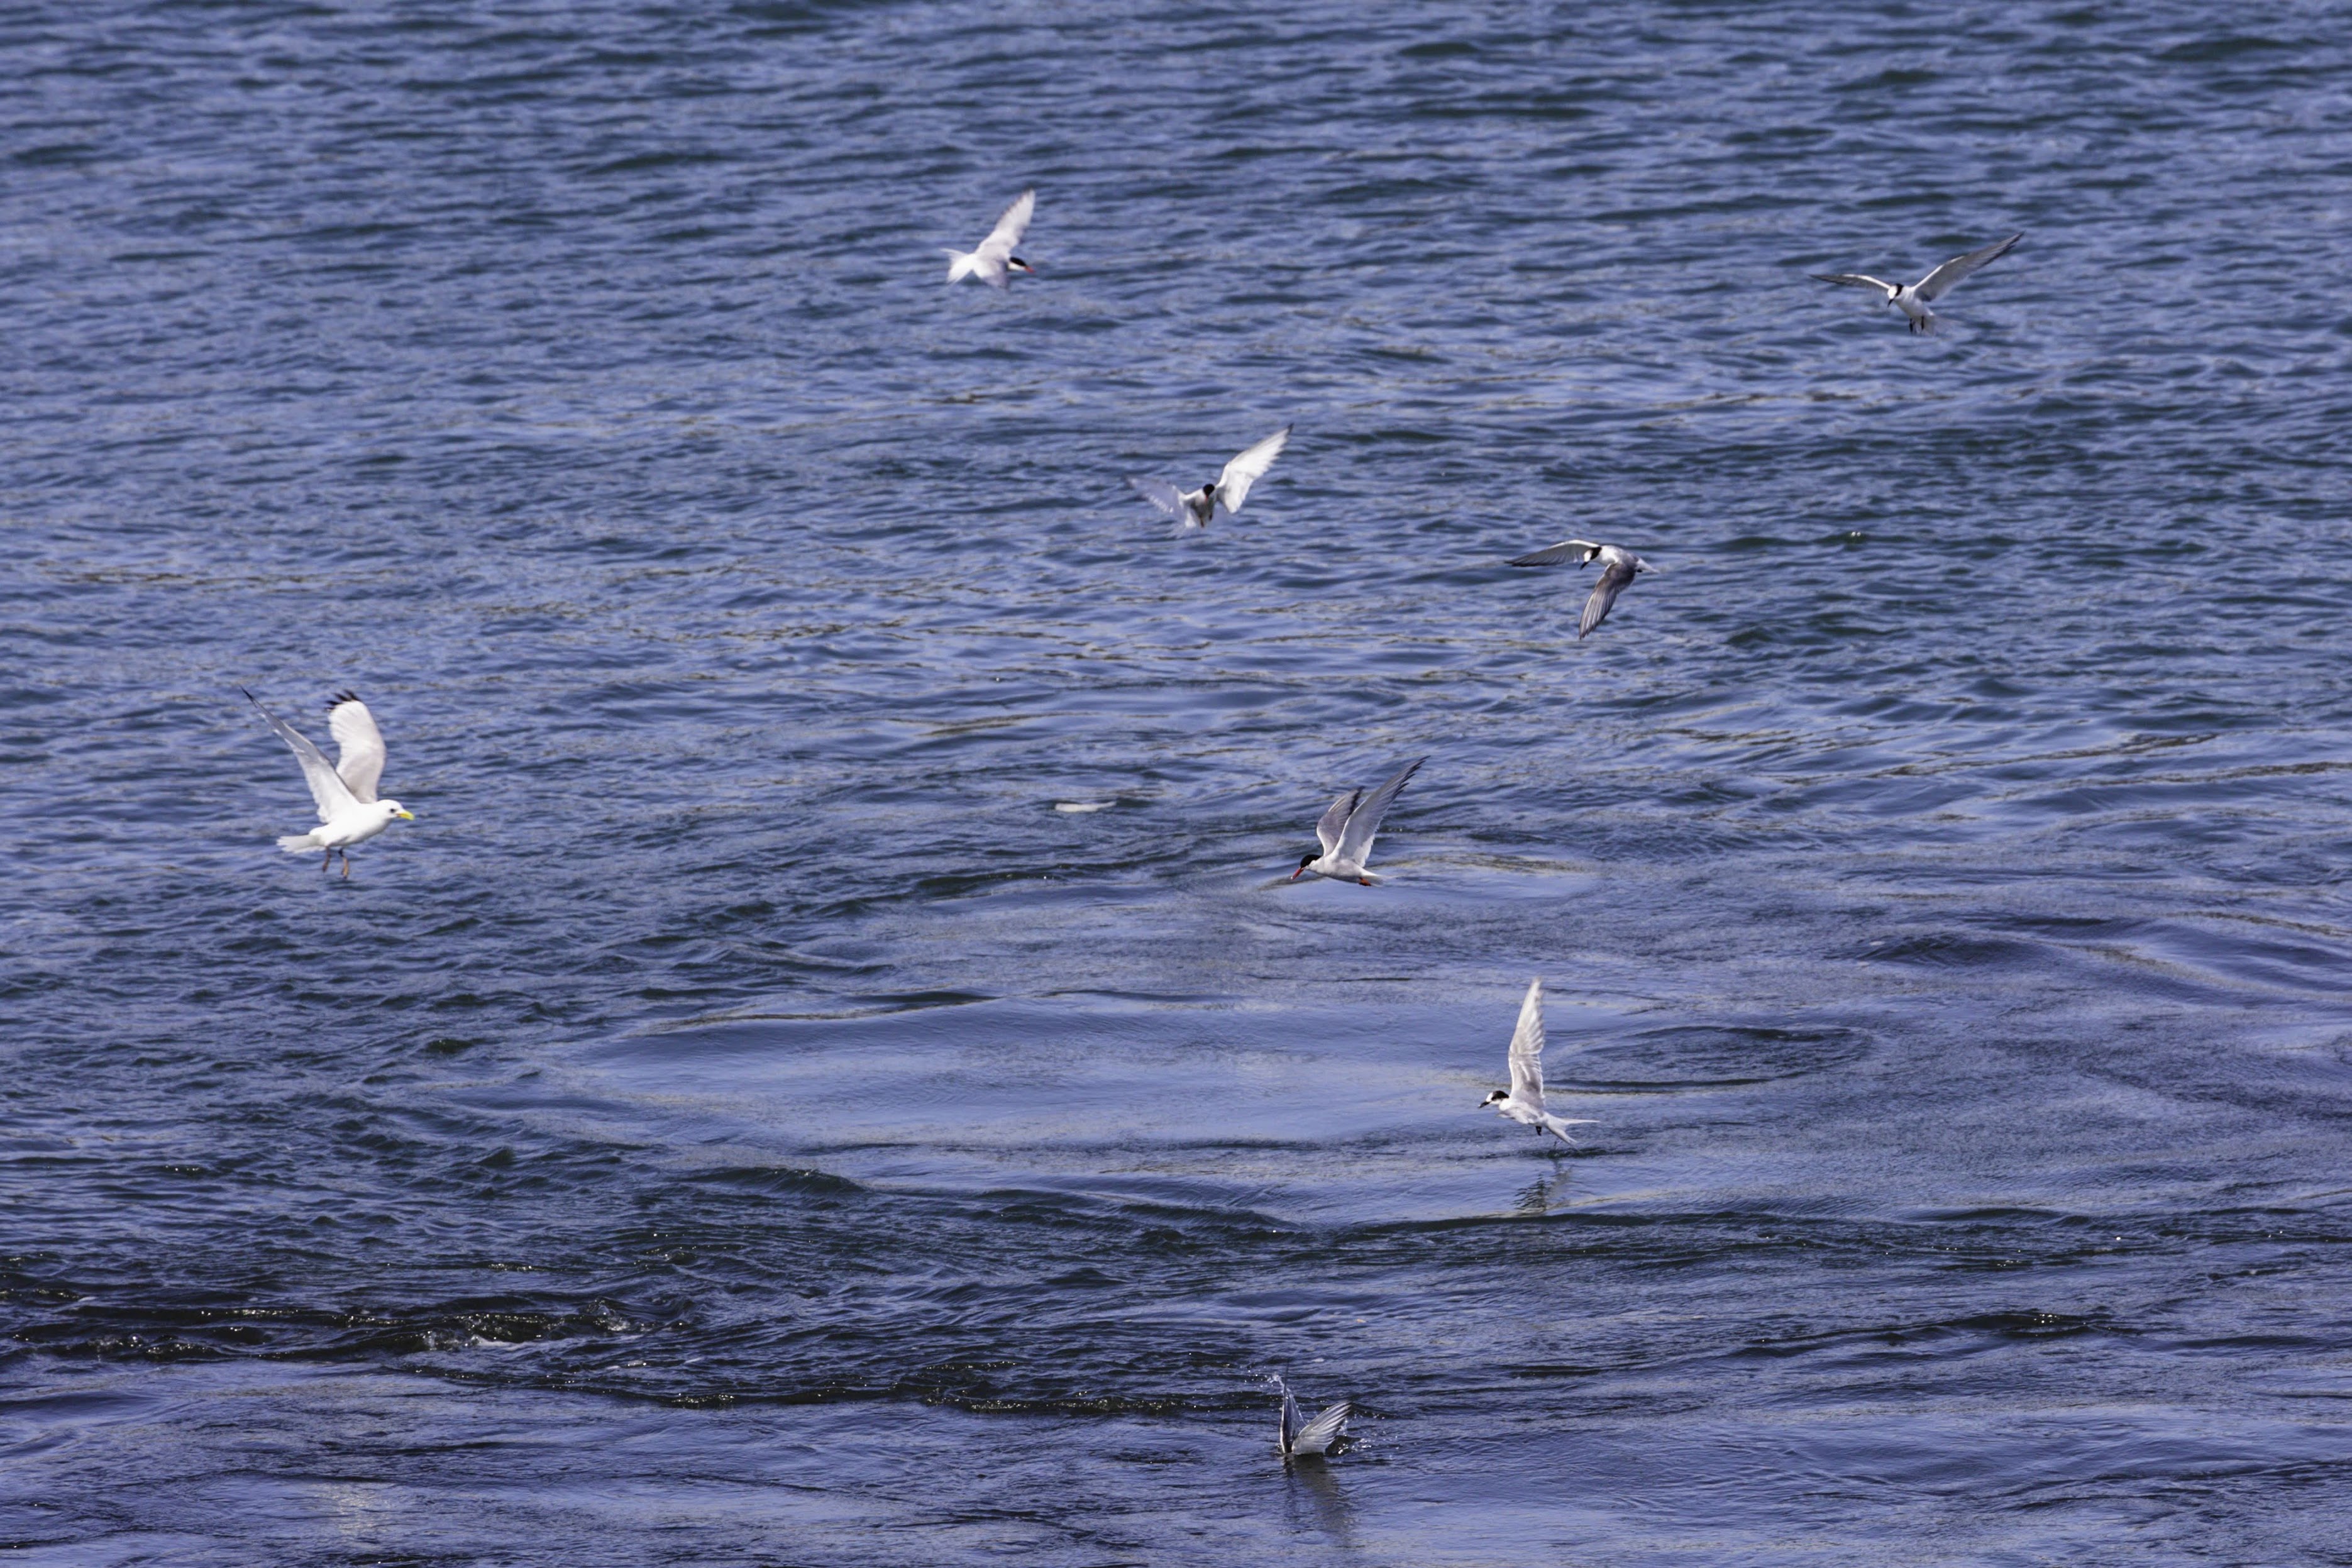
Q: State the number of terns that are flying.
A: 6